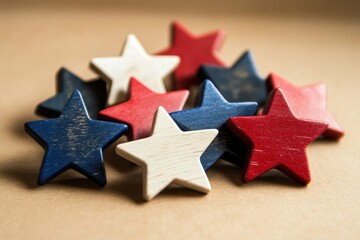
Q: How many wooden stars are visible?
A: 10